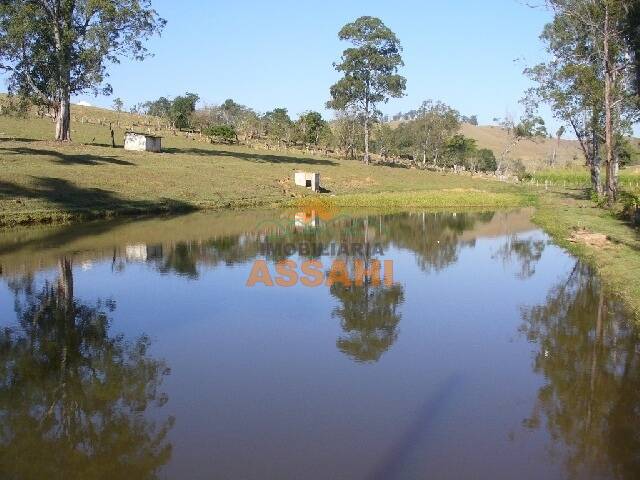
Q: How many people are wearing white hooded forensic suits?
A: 0